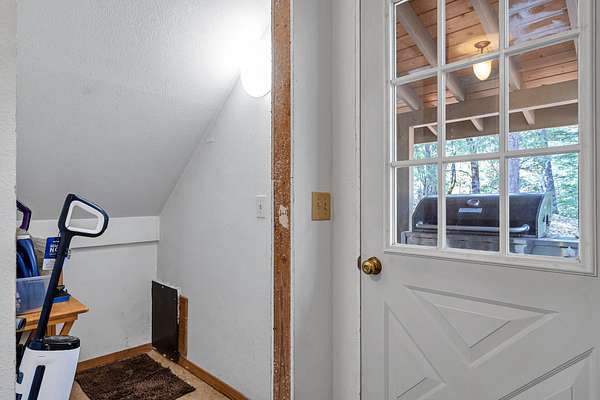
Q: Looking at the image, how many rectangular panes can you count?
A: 9